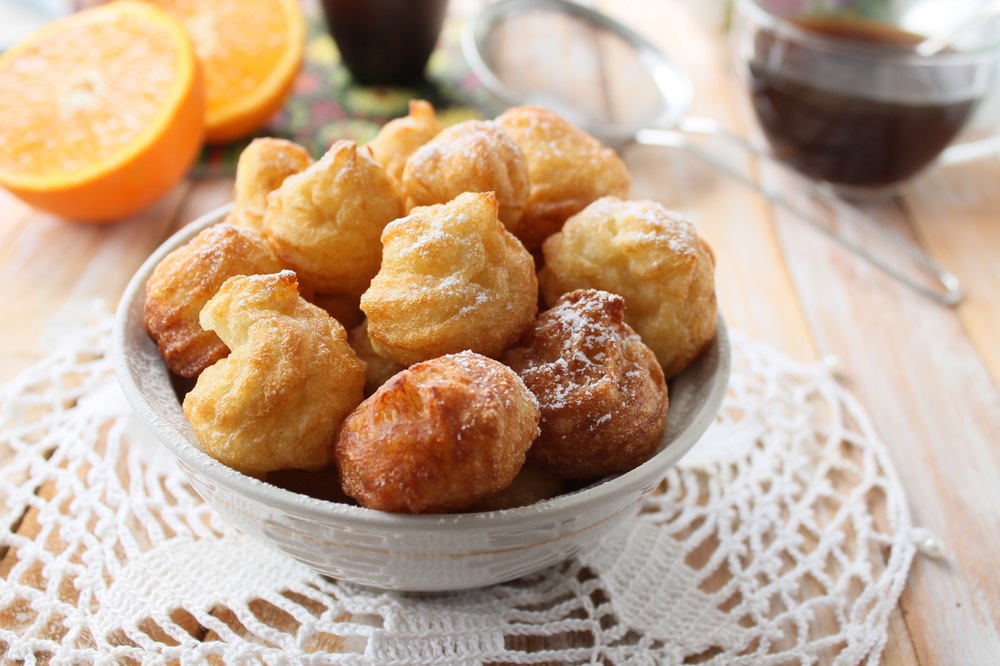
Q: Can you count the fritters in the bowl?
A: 11